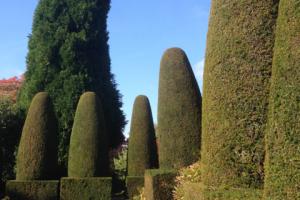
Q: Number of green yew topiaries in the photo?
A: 6